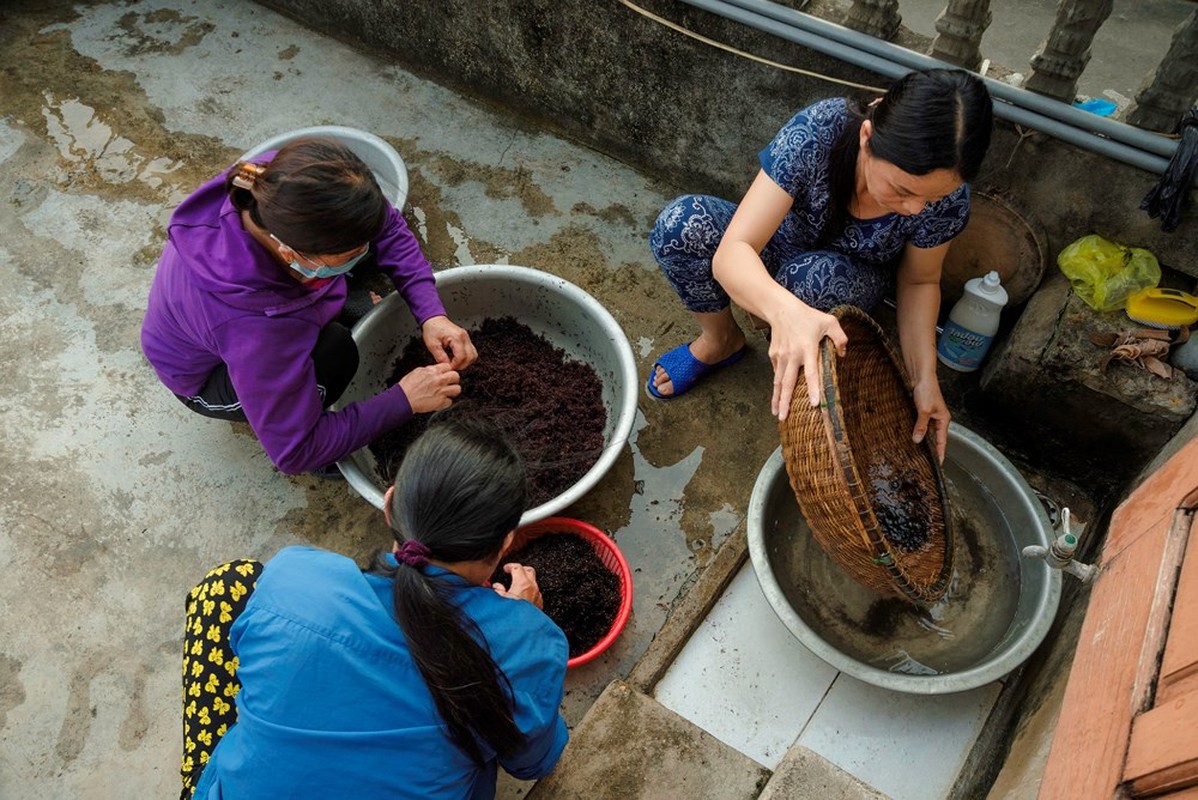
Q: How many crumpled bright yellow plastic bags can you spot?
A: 1